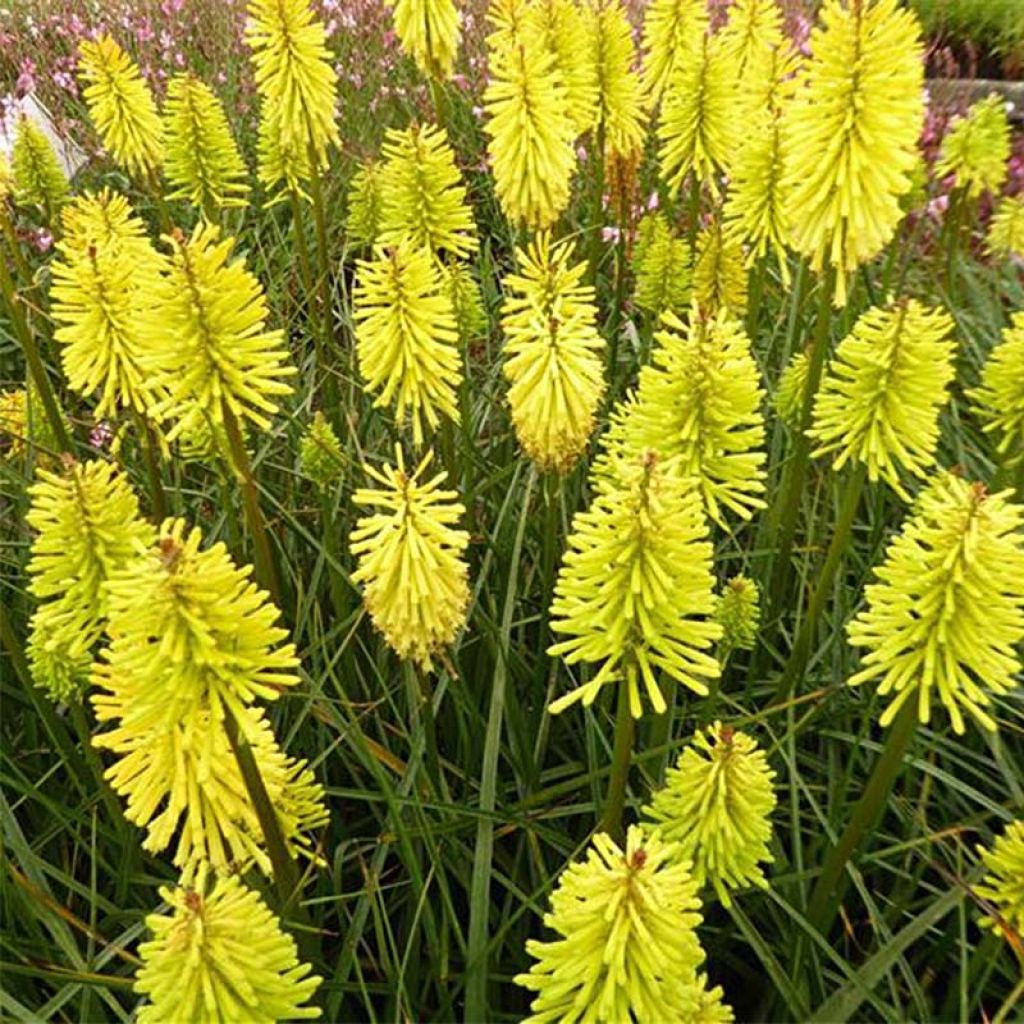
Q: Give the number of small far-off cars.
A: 0